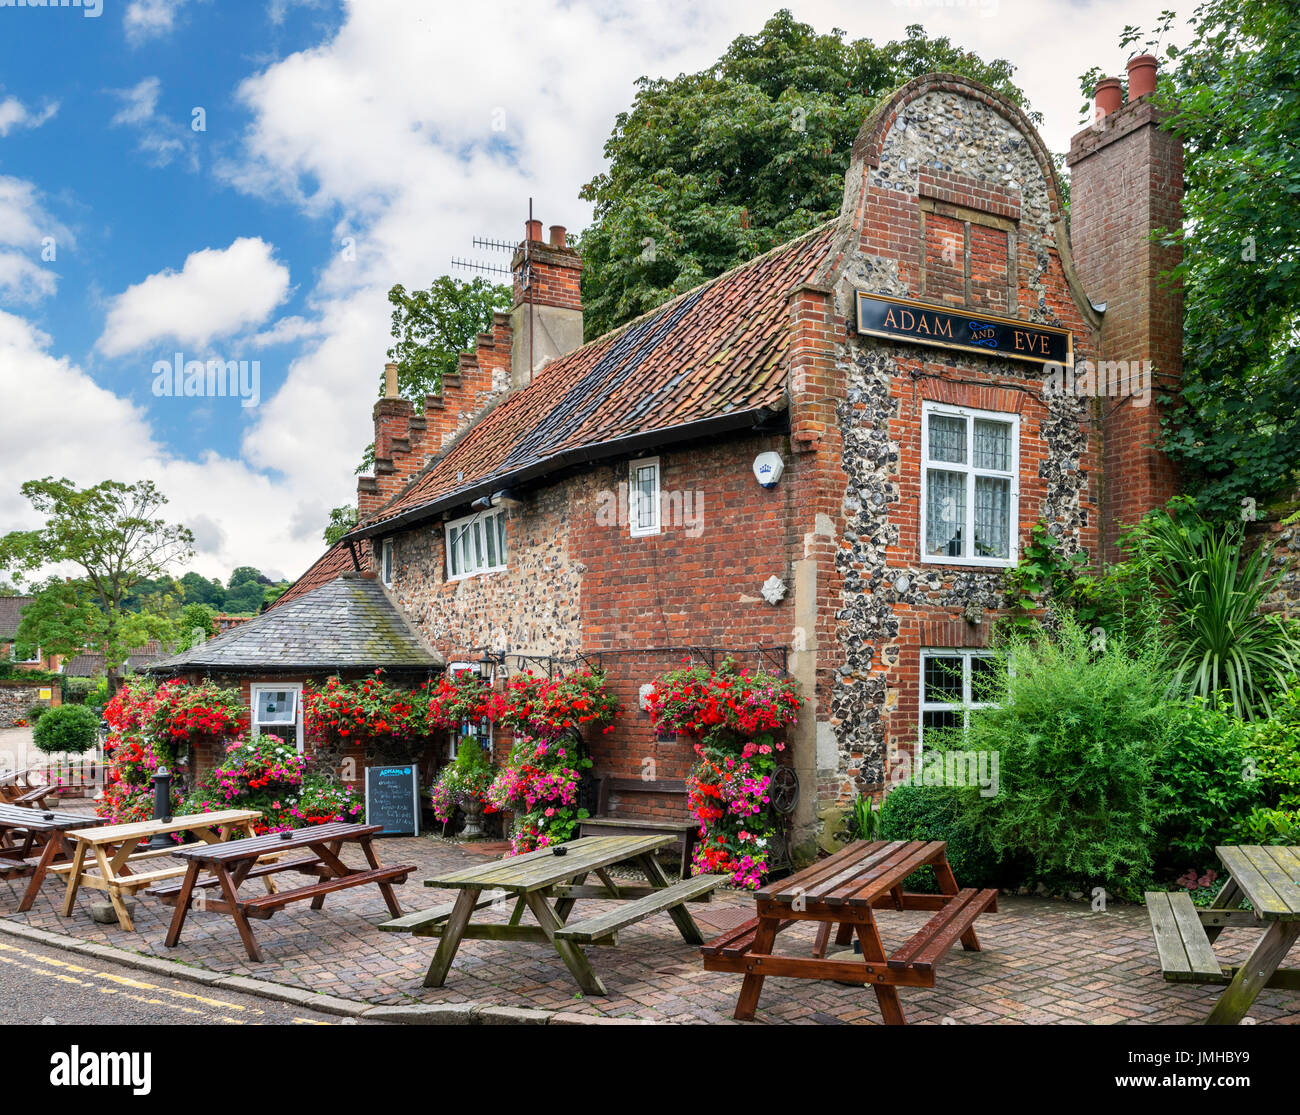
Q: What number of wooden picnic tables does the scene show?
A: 7